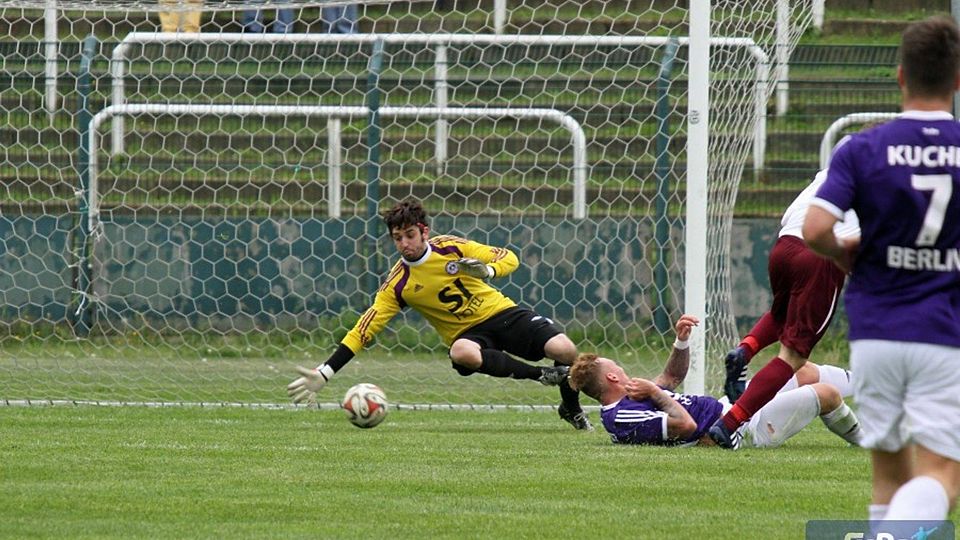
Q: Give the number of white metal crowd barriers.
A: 3